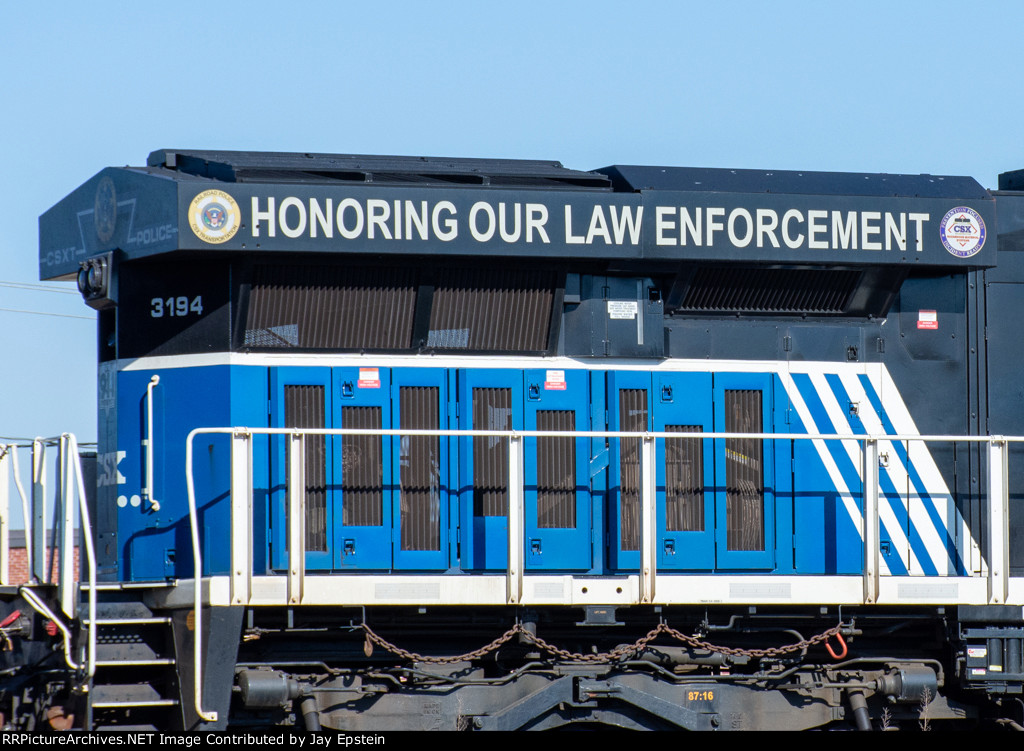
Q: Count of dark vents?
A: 11